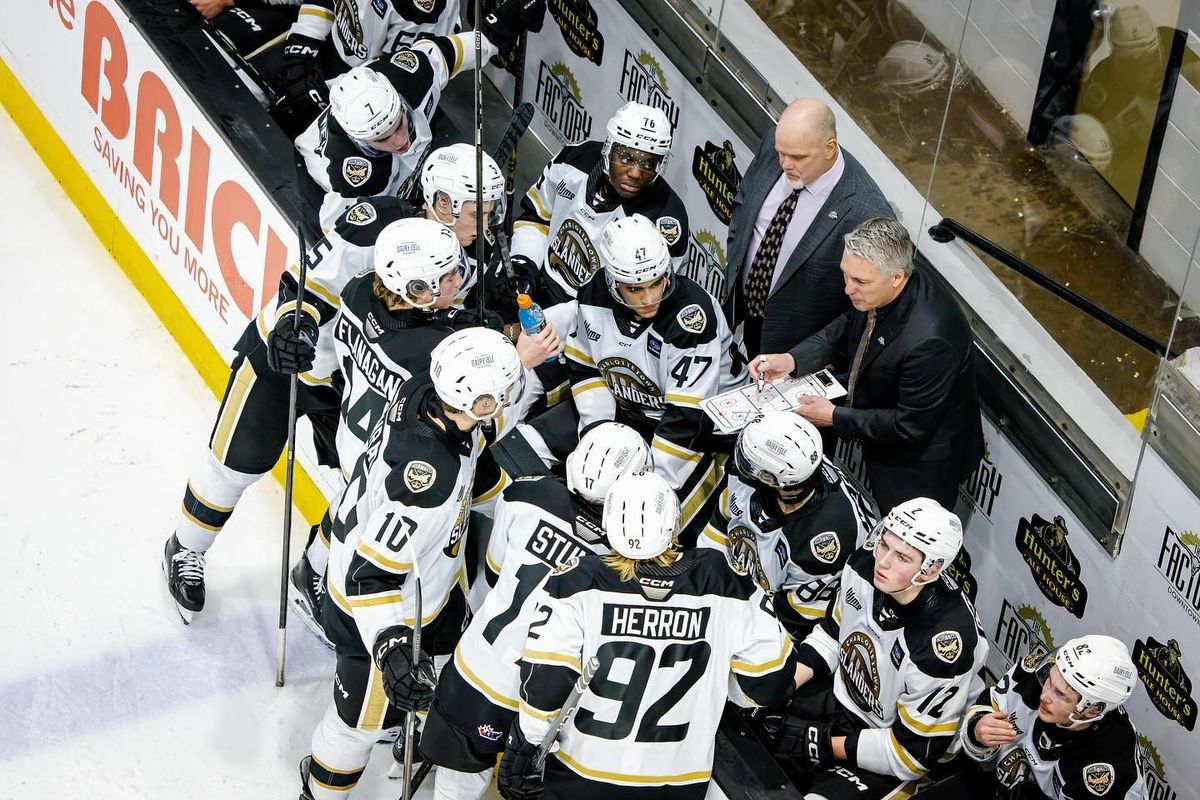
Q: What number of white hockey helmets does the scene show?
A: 11